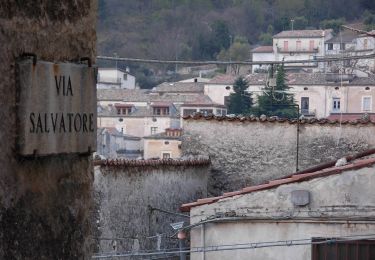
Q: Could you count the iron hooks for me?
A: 4